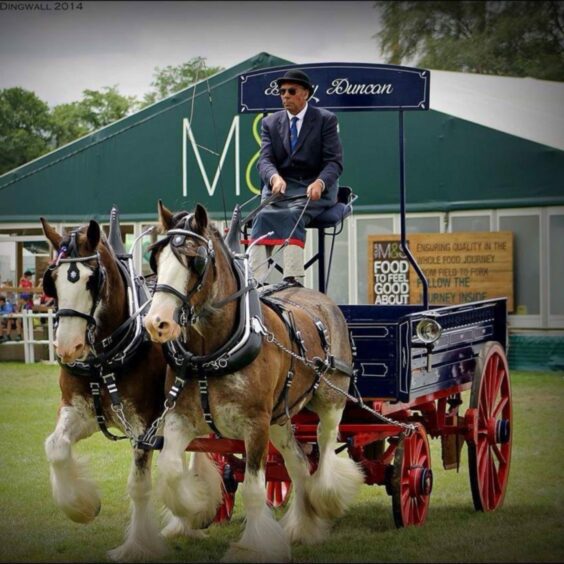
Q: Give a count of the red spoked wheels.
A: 4